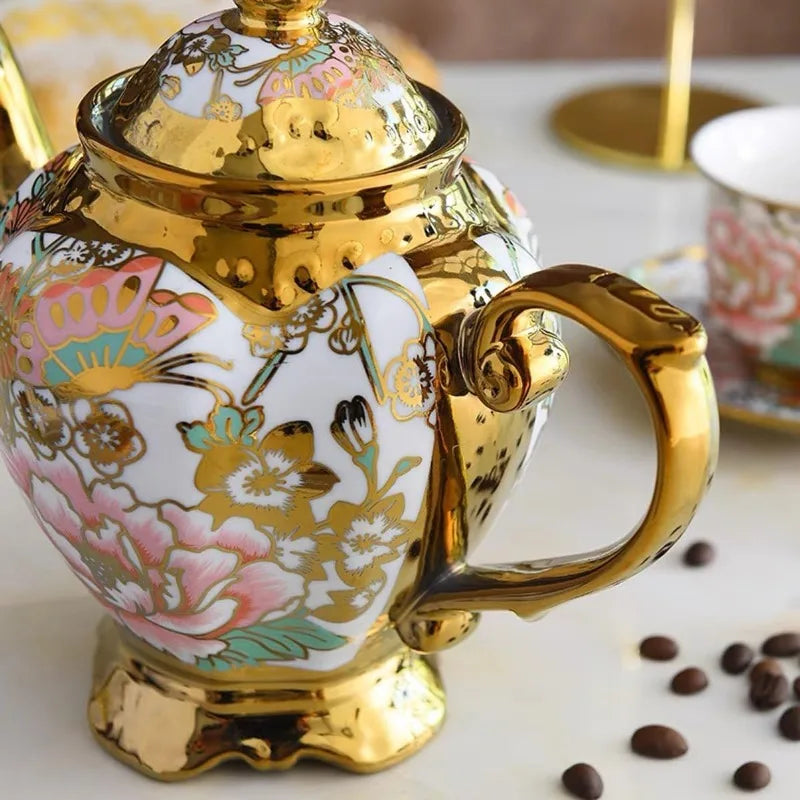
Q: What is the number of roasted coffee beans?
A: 12